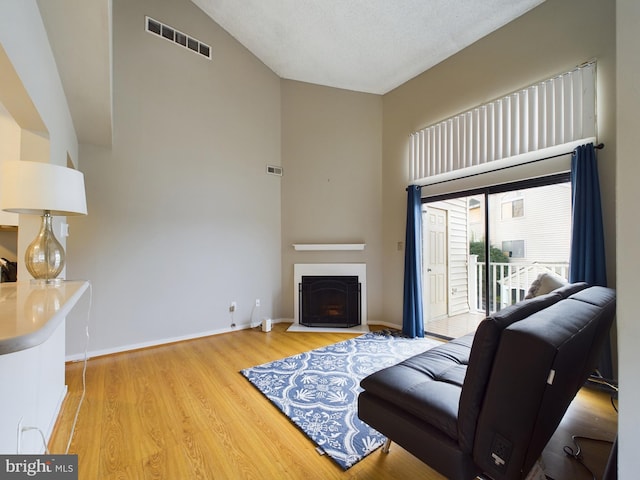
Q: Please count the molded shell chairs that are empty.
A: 0